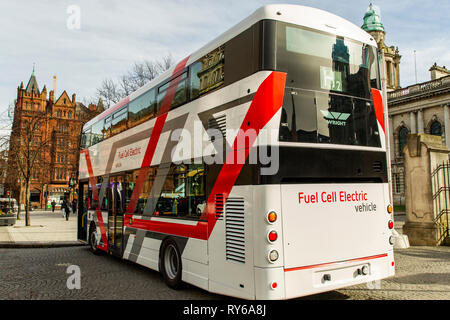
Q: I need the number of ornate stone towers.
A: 2